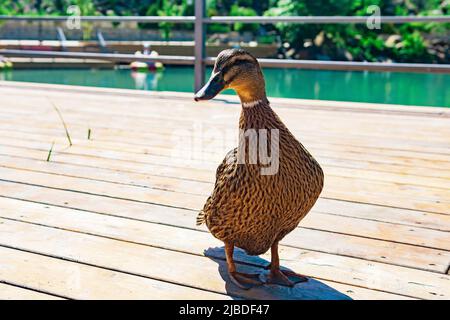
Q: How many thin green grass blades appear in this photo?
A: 3